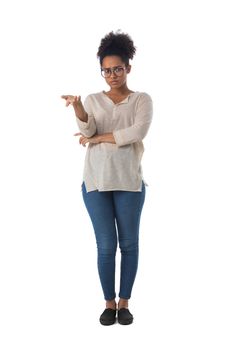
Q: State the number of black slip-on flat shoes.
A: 2